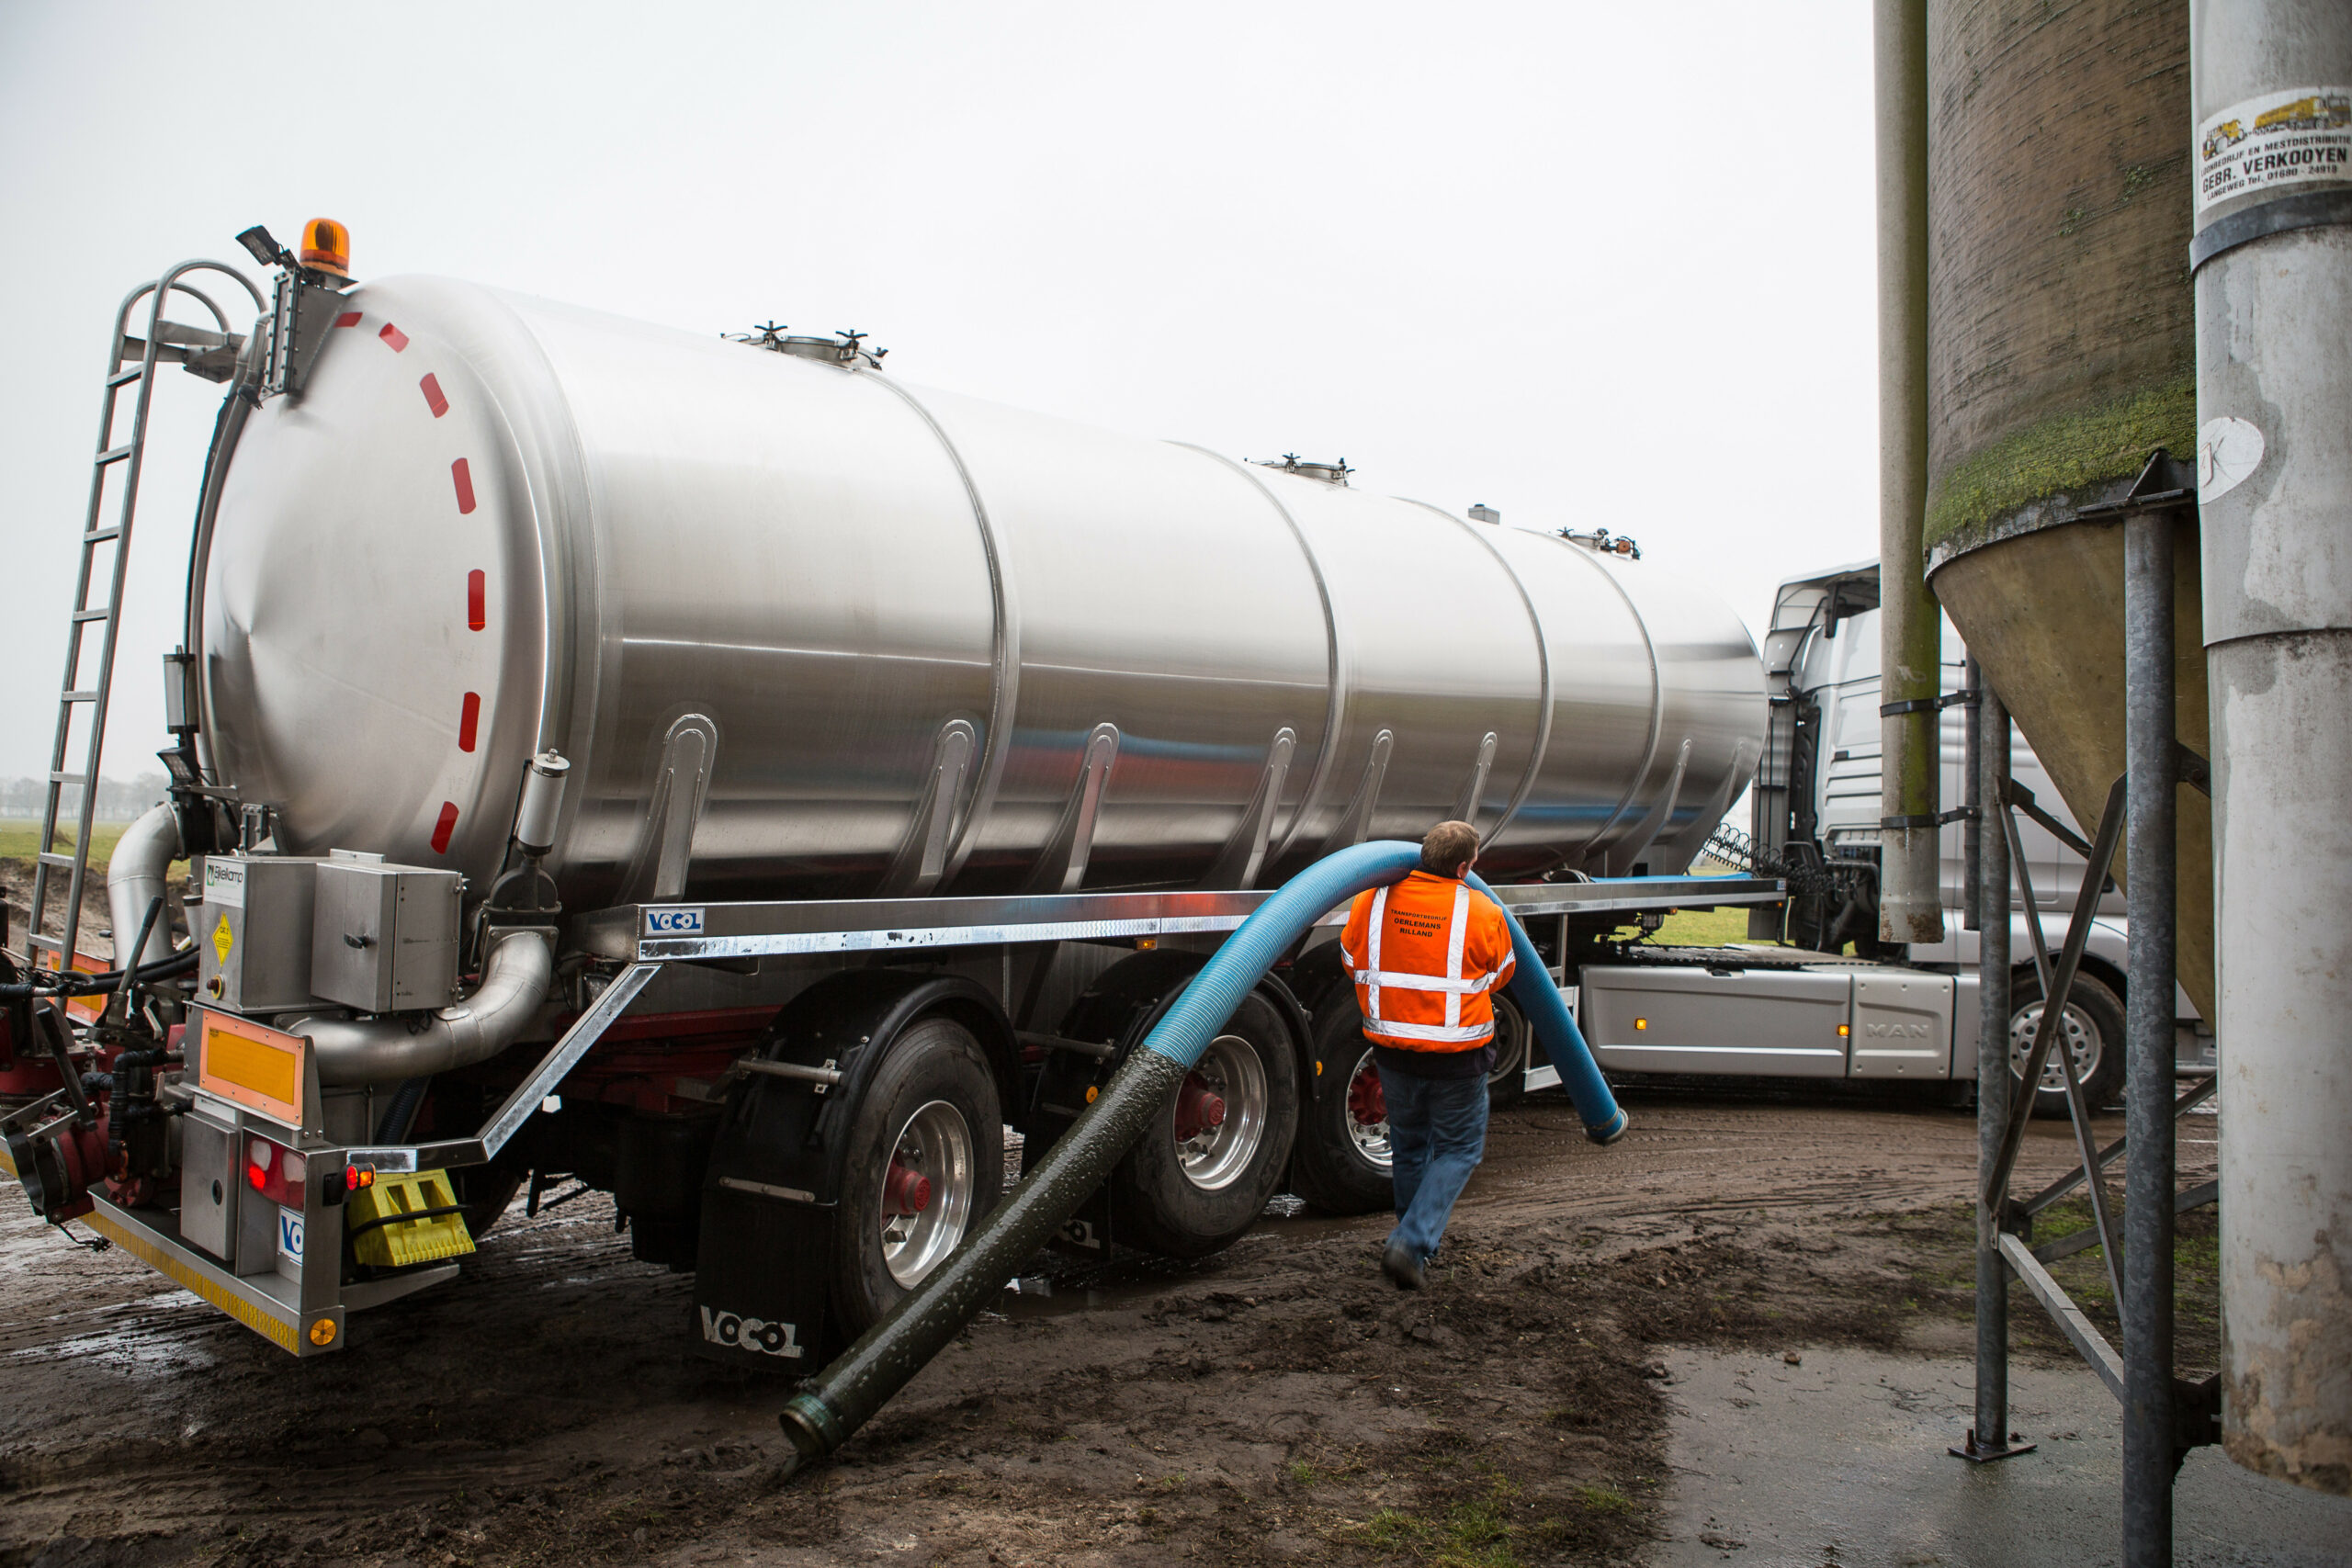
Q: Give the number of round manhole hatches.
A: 3